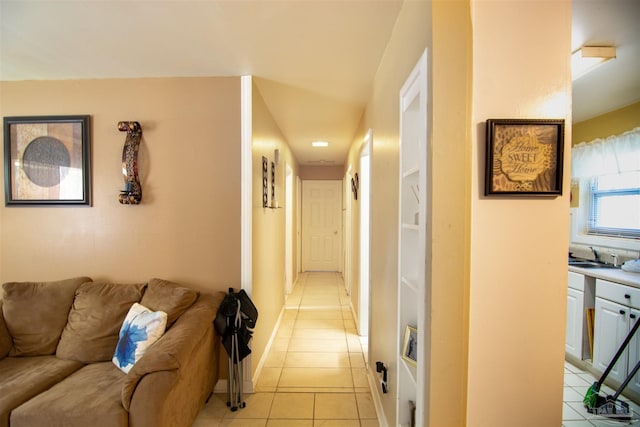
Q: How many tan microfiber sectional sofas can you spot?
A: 1